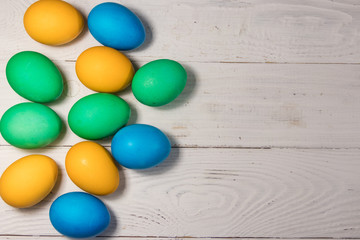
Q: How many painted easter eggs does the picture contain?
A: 11